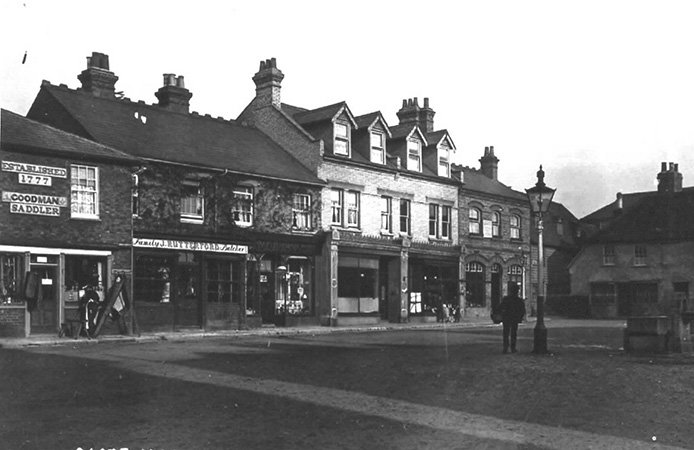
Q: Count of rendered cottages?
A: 1